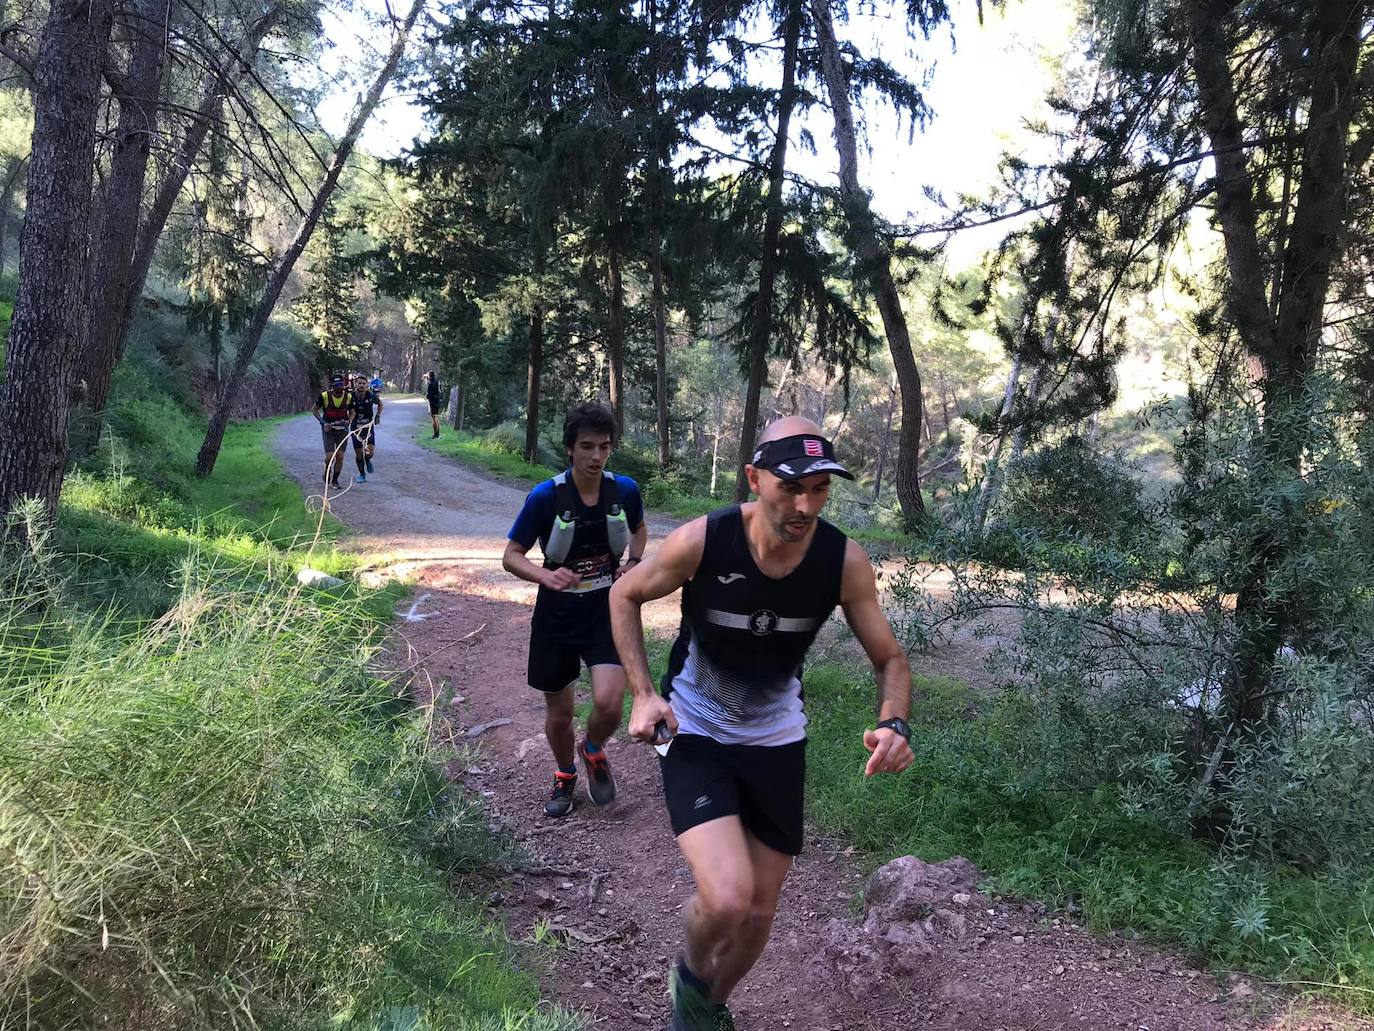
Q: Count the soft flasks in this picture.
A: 2